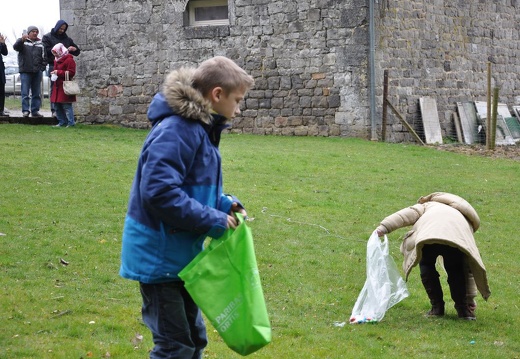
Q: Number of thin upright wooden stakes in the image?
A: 3